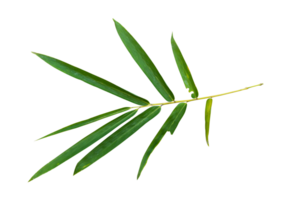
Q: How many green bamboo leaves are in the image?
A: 8